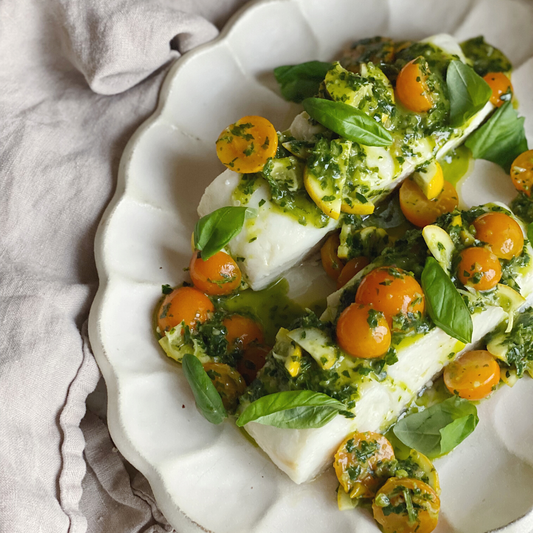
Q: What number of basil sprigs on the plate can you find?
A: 9